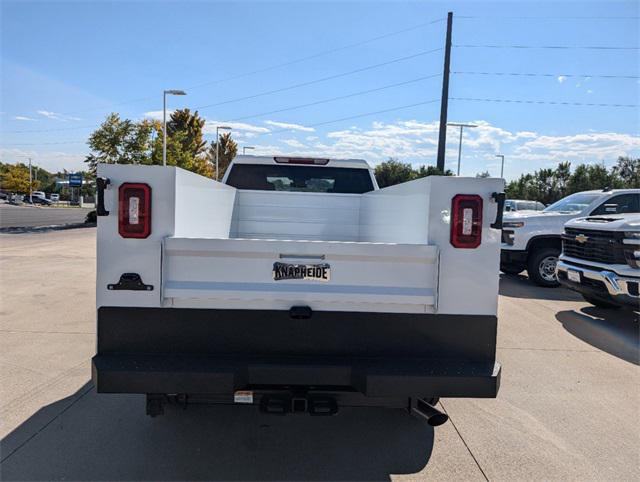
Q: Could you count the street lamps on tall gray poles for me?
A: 5